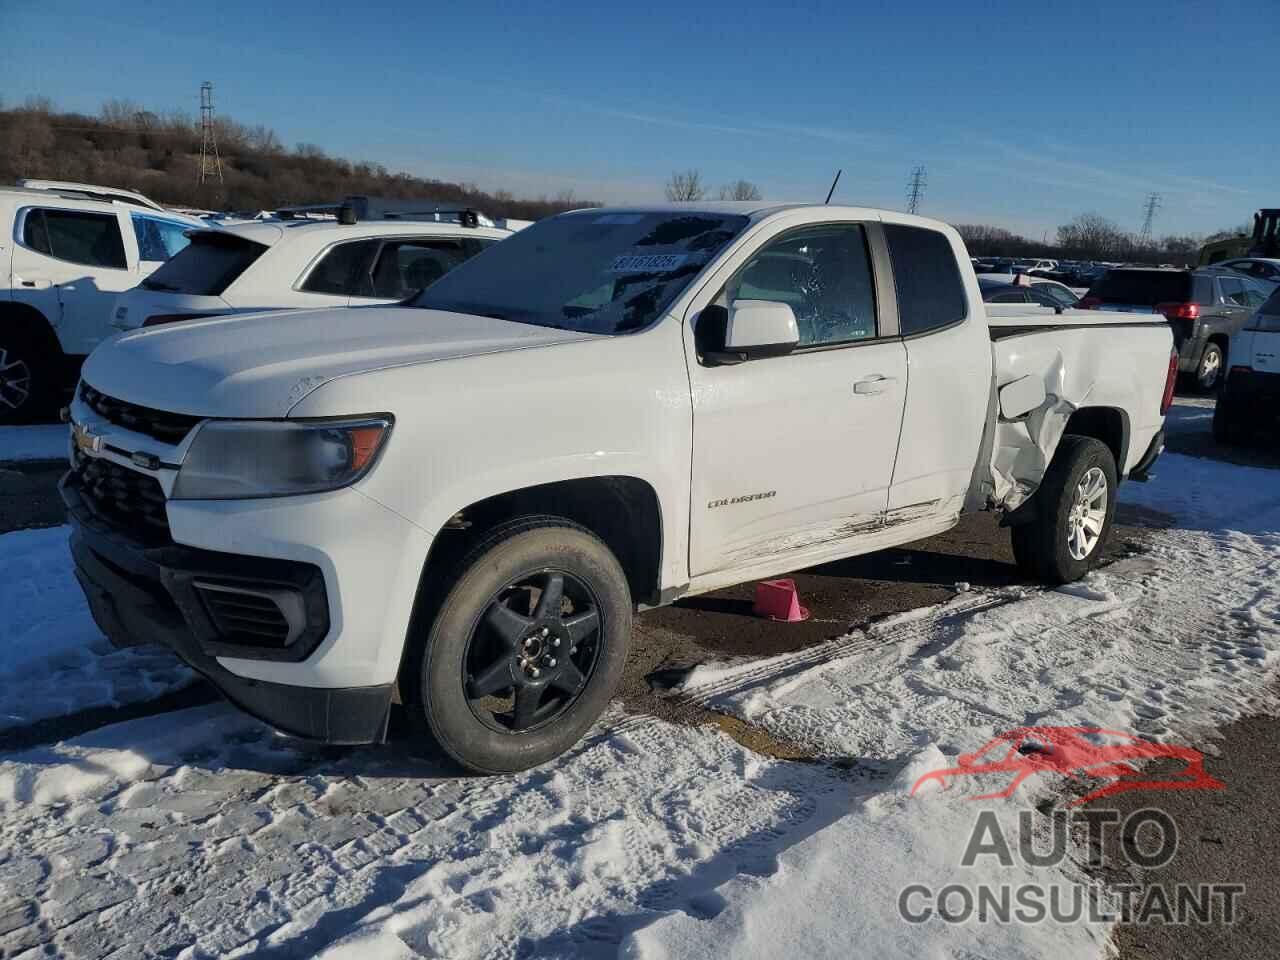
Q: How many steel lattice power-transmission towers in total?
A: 3